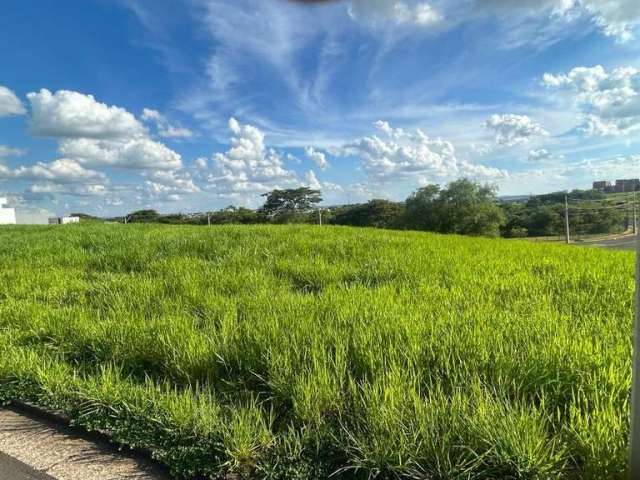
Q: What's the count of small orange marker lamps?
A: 0